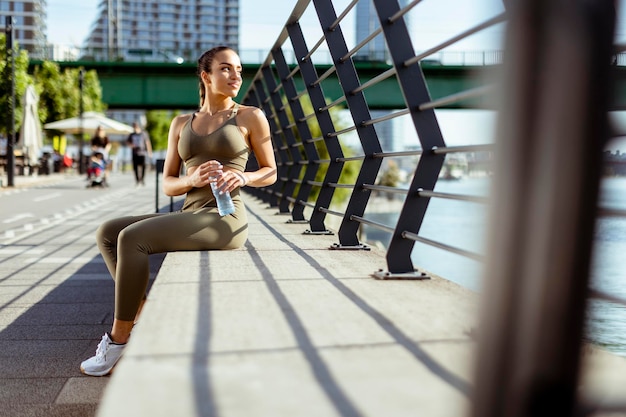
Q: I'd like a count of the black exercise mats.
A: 0